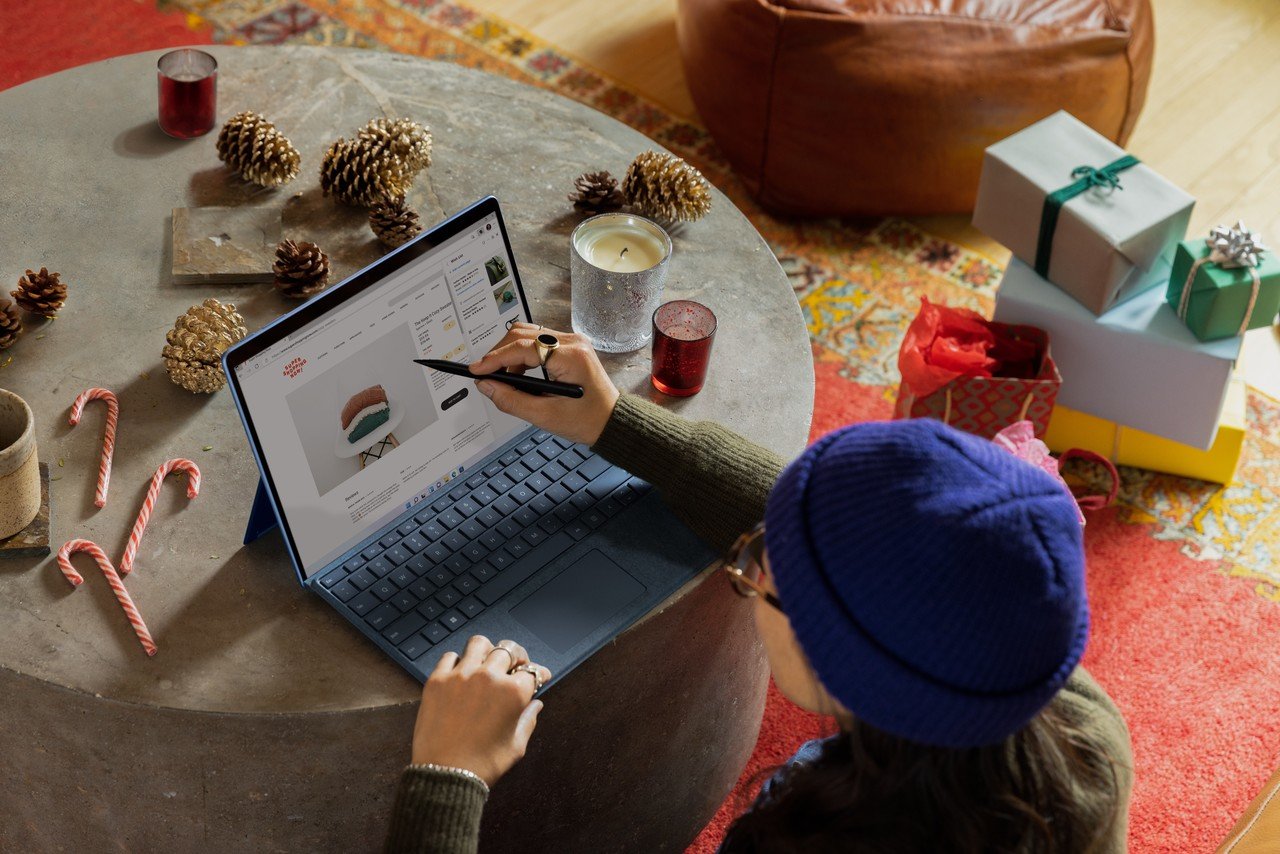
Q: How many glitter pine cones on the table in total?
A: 5